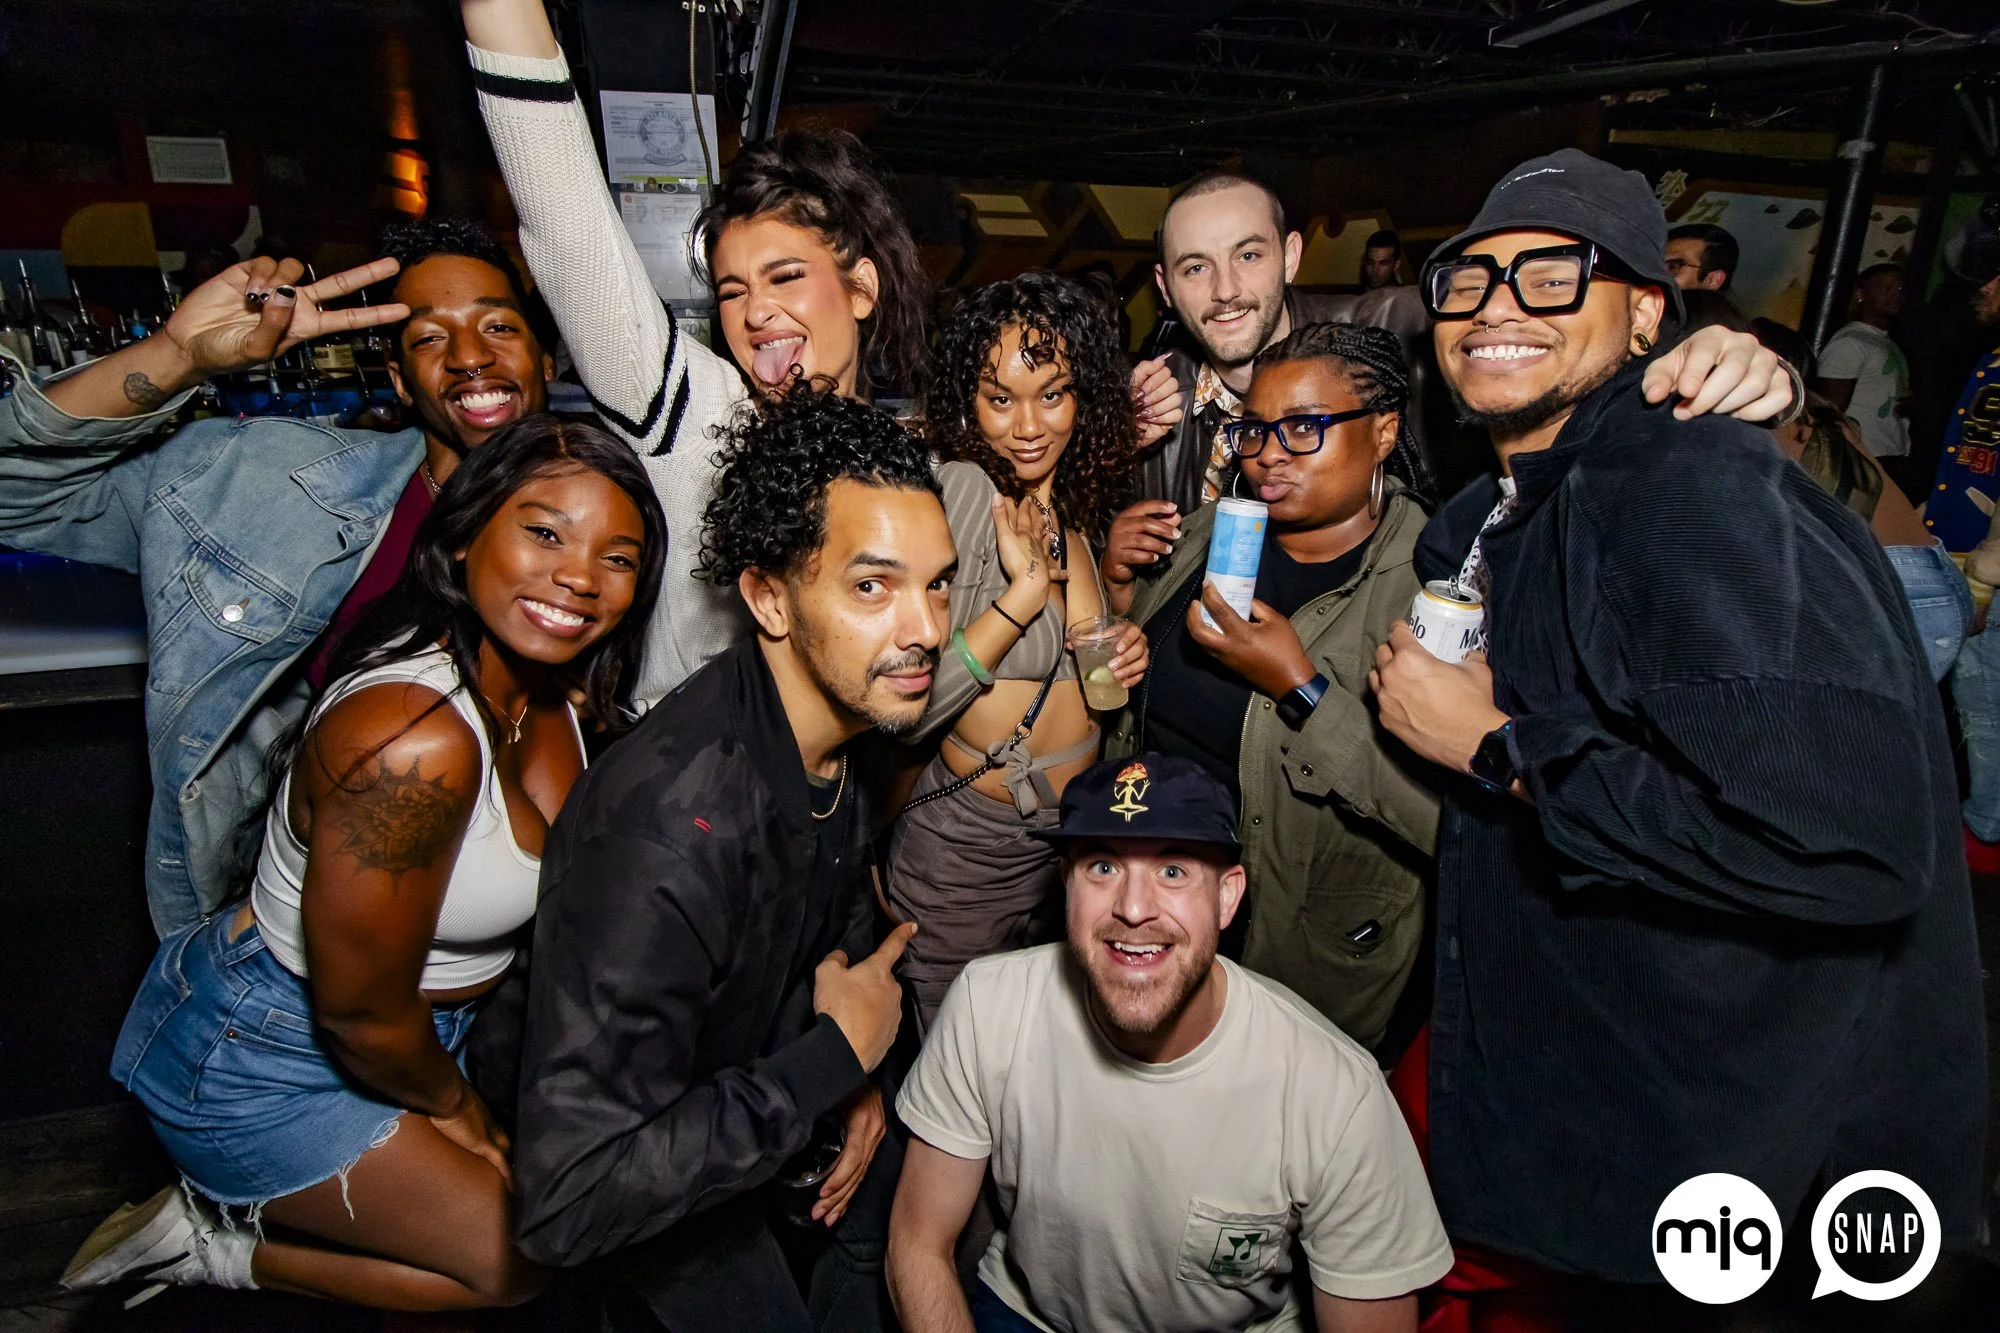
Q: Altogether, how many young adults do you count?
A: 9